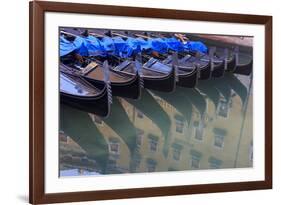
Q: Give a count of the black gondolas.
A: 8